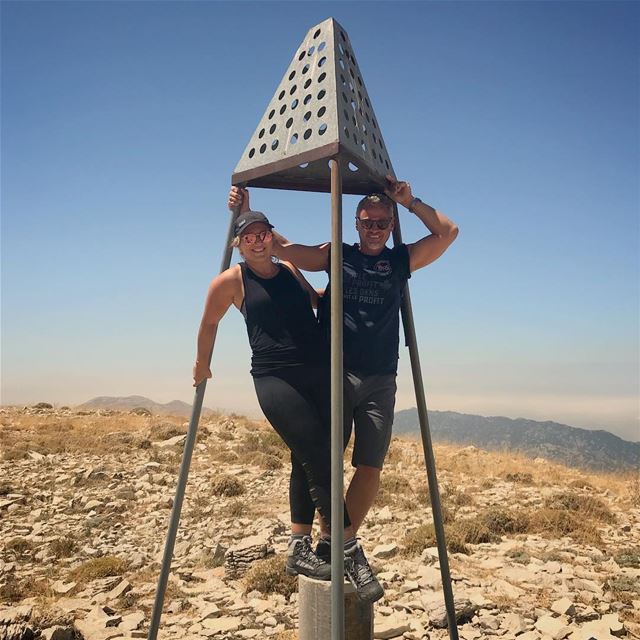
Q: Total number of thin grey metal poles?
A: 3